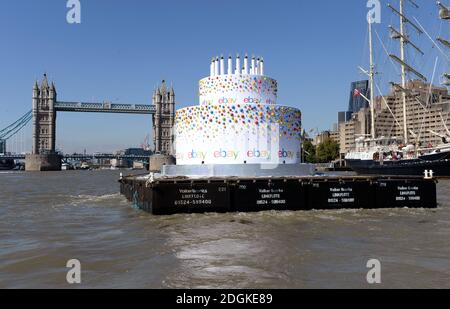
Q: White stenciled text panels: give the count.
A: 4